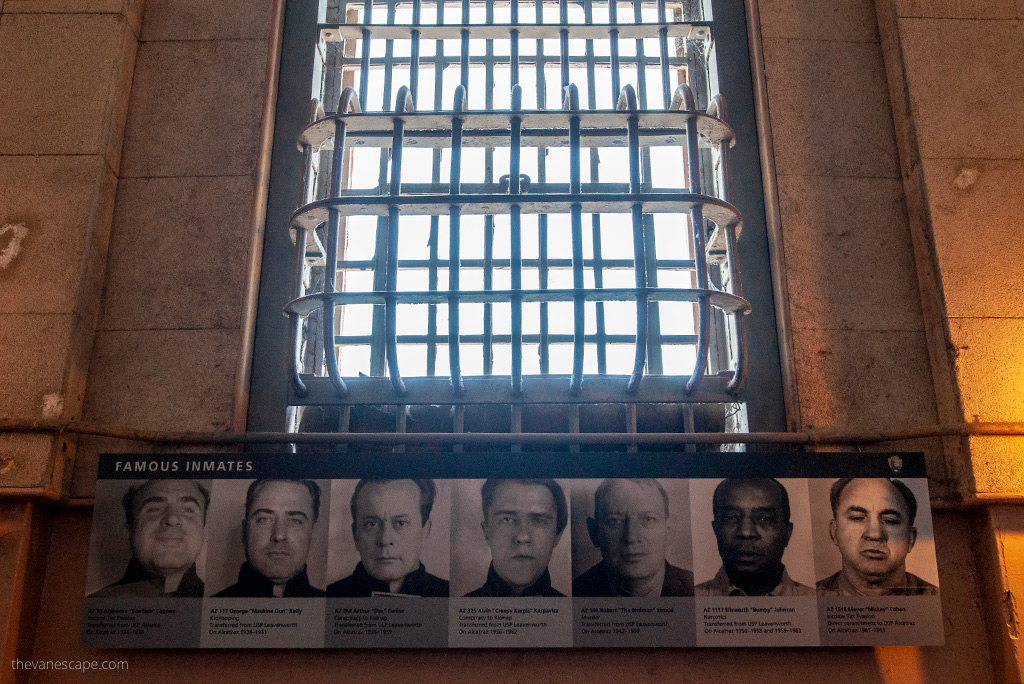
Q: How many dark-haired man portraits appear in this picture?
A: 6